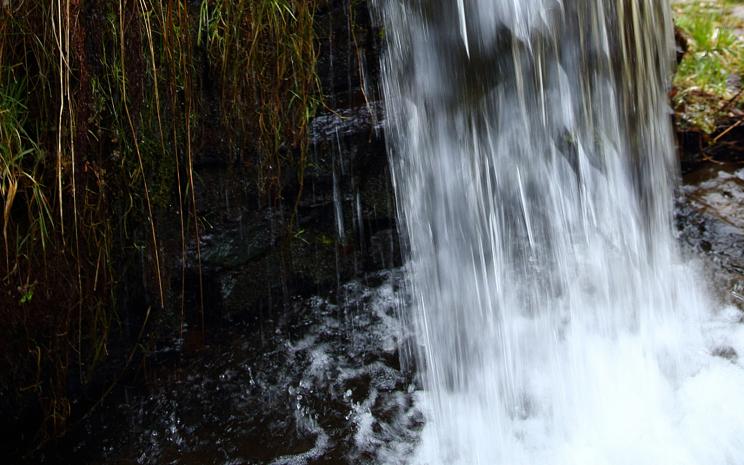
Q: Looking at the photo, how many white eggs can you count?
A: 0